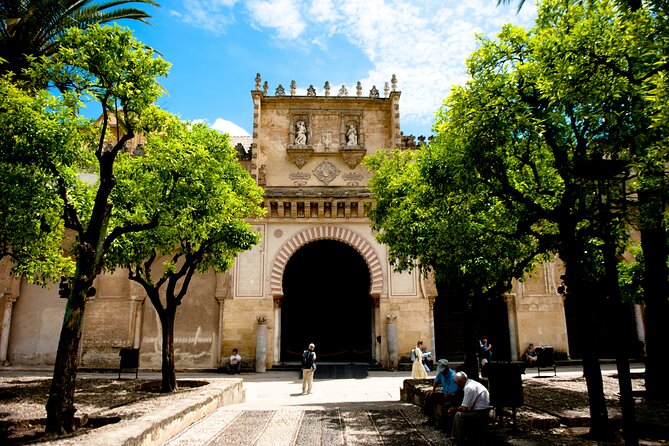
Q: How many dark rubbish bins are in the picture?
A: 3